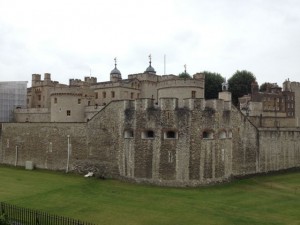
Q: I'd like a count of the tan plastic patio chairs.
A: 0